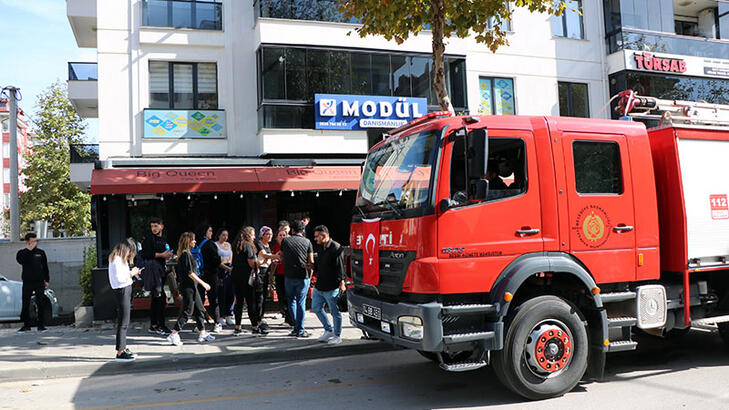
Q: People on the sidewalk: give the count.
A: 13